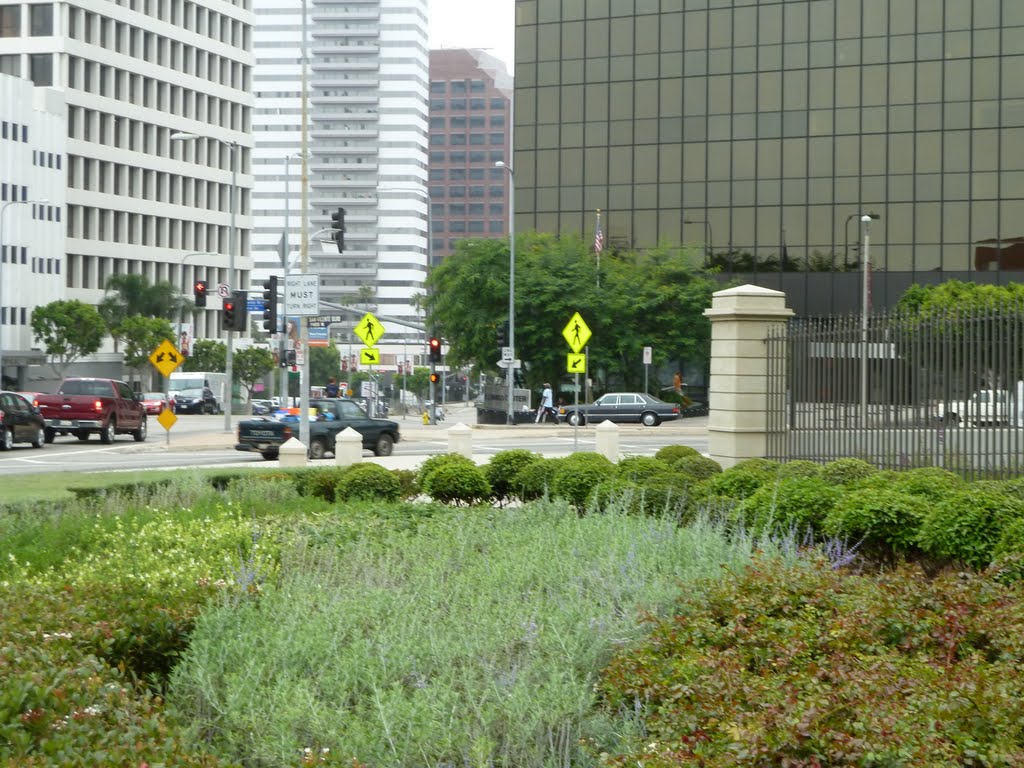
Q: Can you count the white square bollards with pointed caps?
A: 4